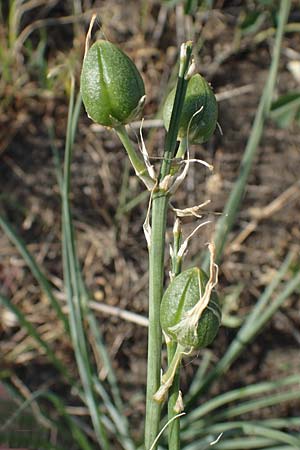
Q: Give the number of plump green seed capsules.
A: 3